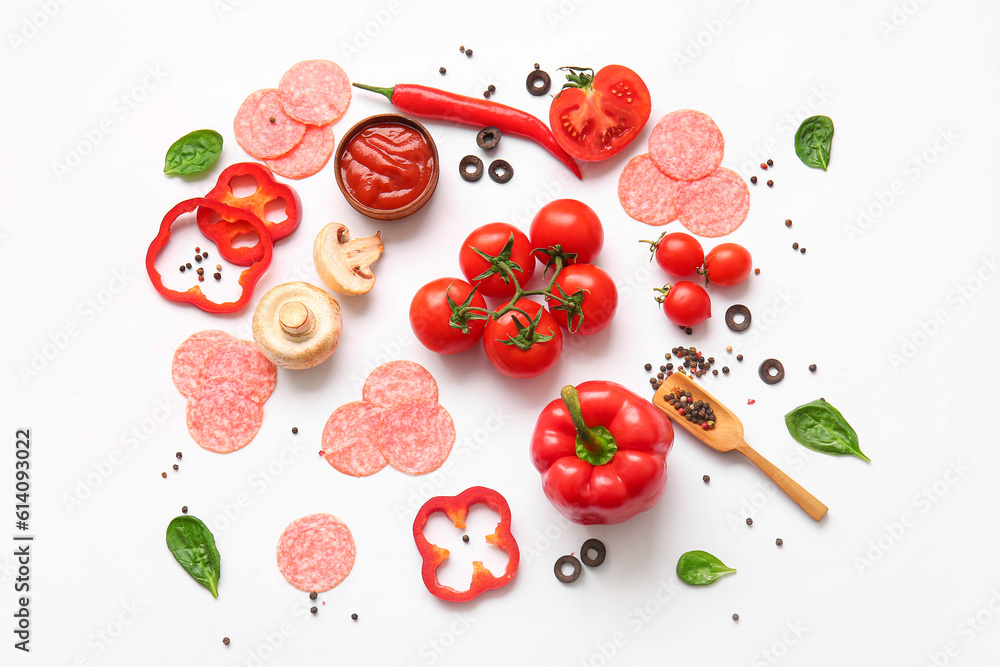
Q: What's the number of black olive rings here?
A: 8